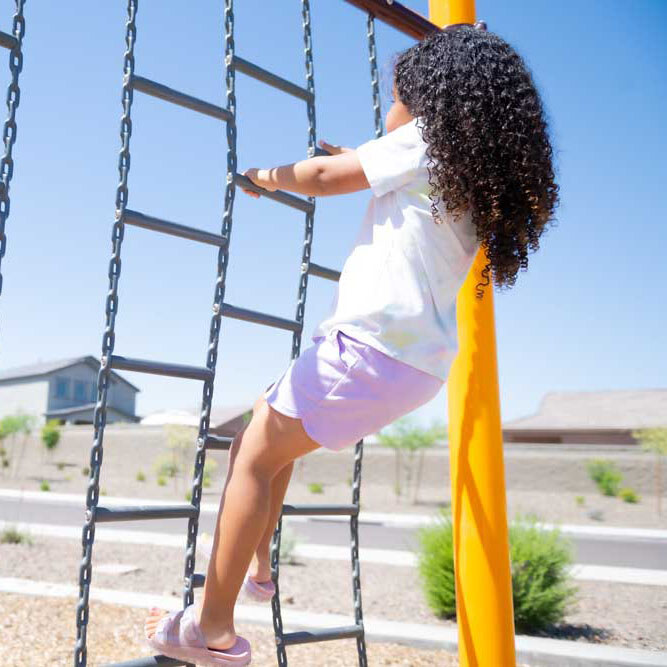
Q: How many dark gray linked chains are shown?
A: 5